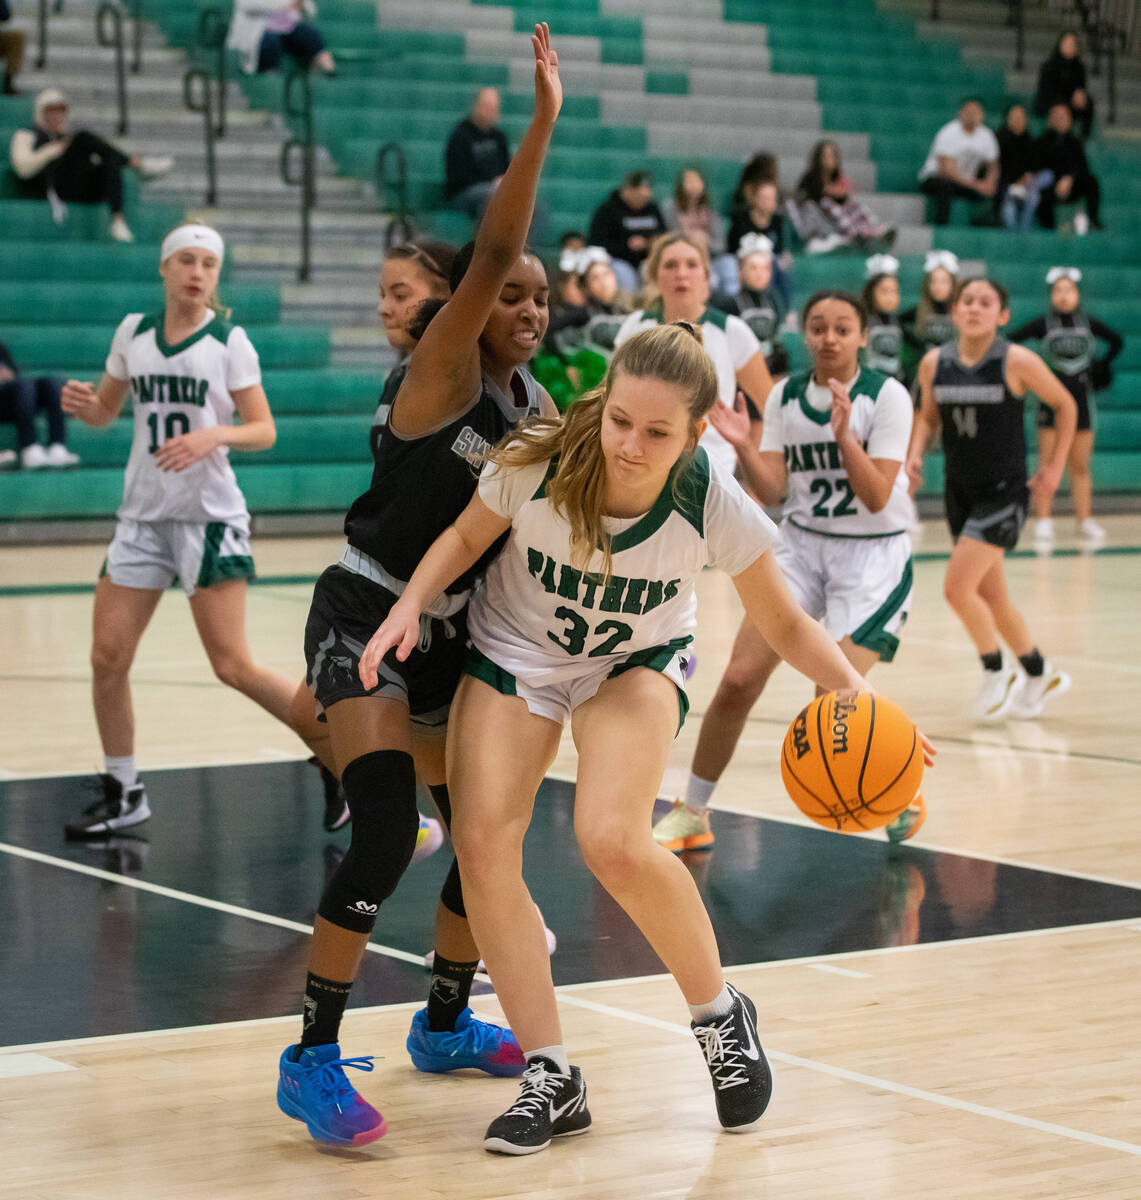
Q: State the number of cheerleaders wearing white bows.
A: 6